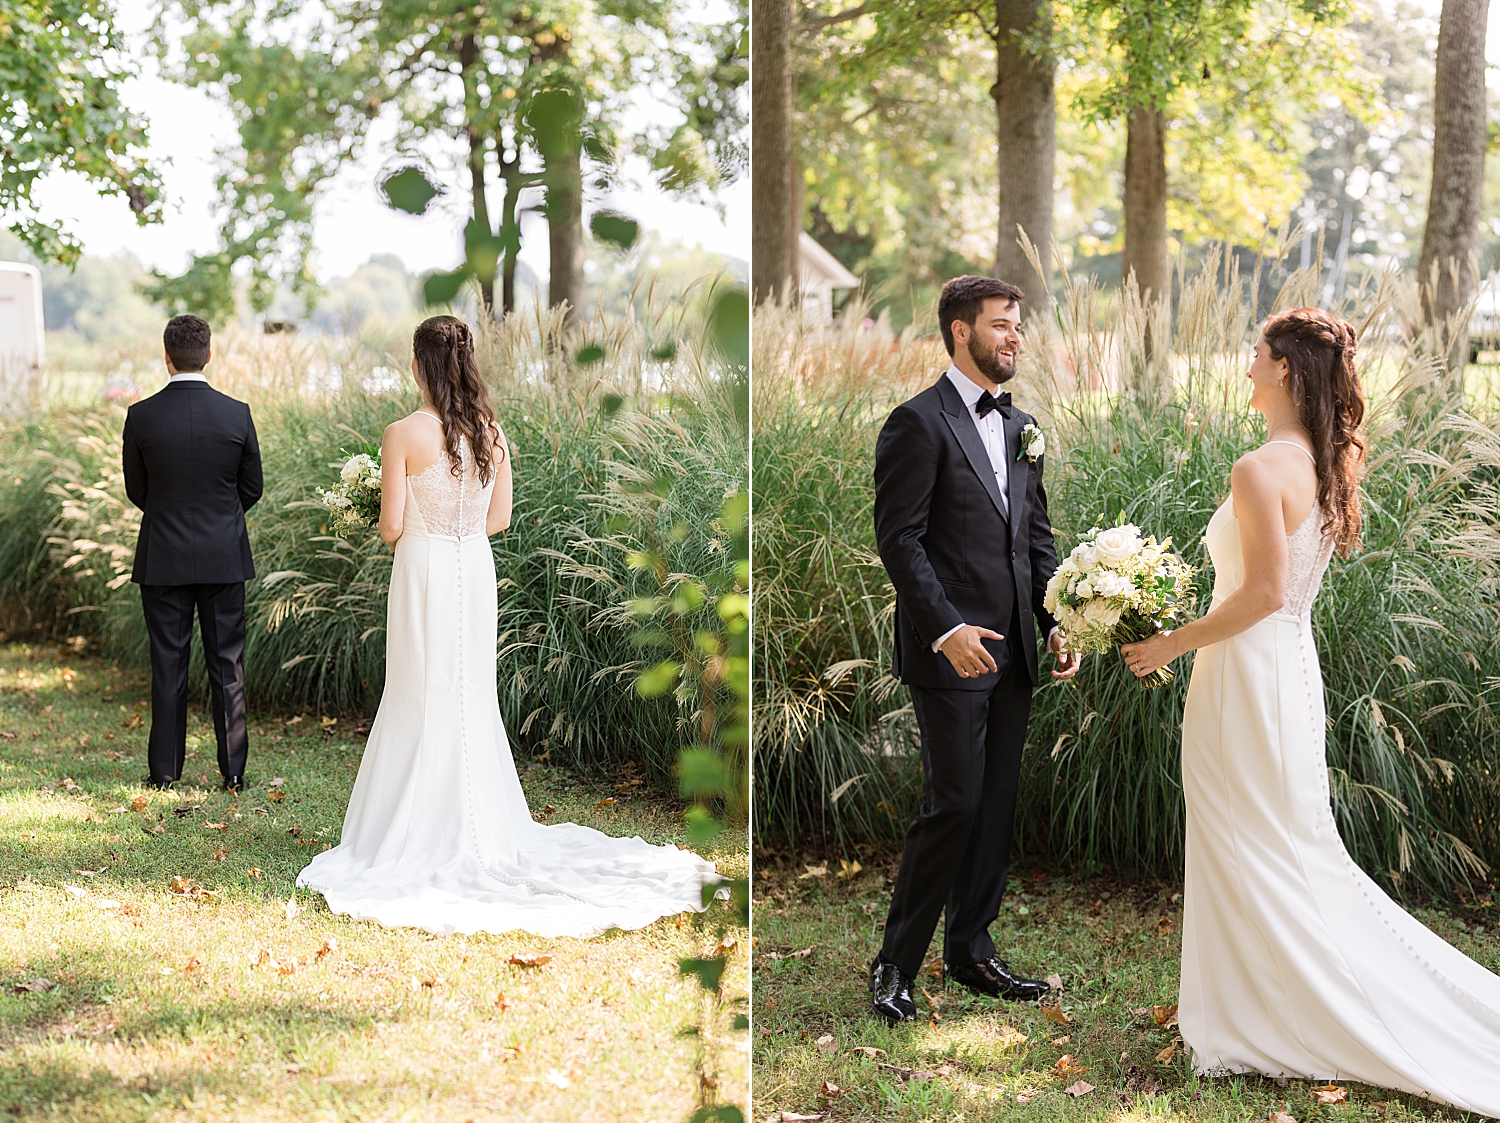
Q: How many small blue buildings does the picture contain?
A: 0